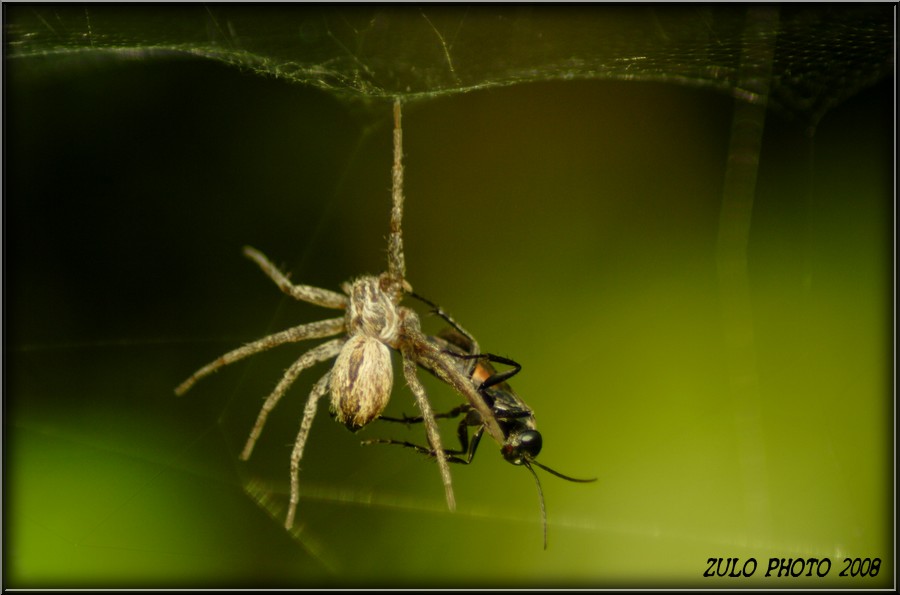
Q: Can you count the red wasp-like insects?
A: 0